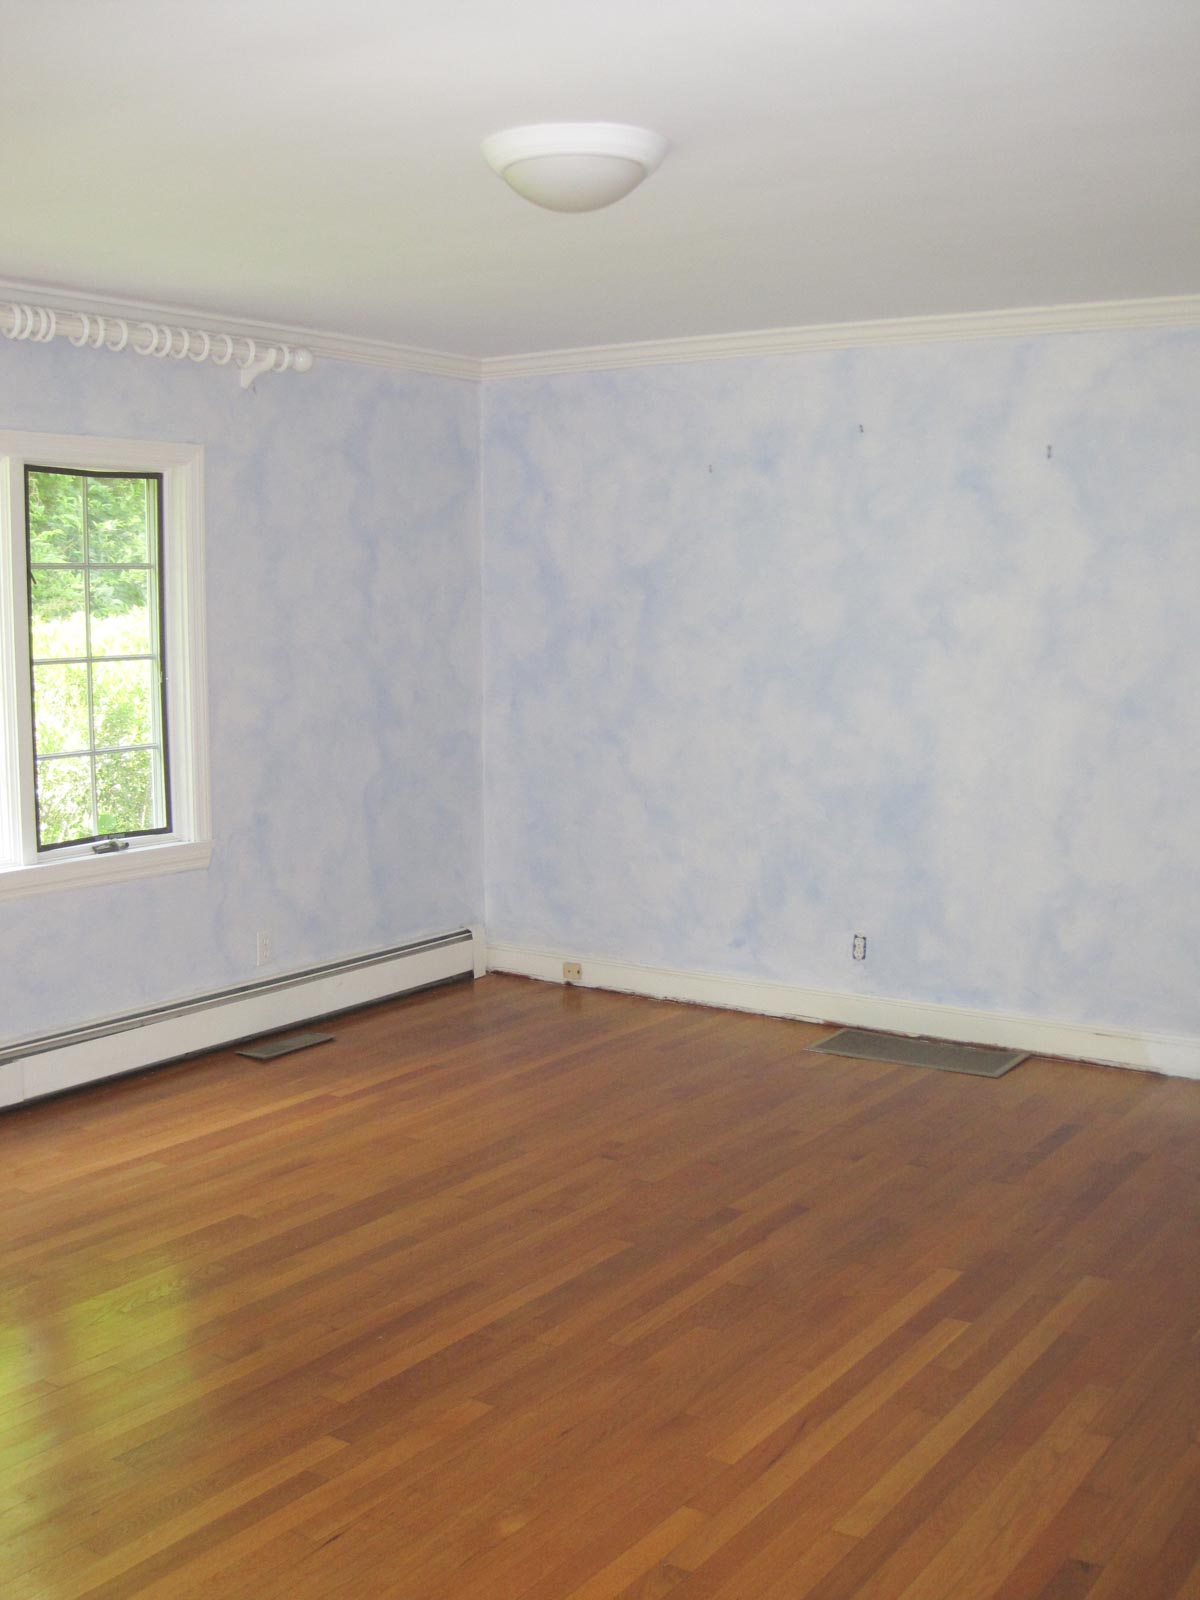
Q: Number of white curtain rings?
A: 14